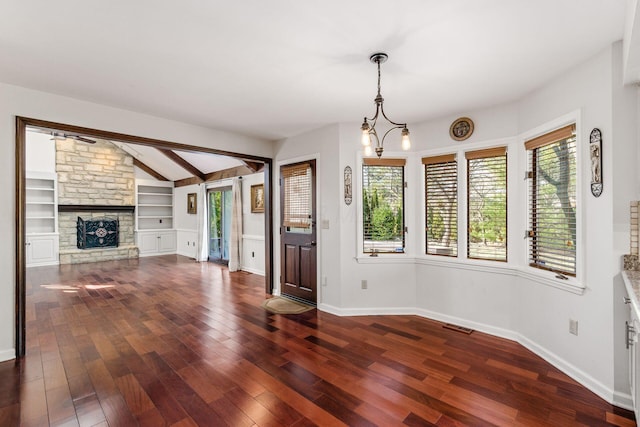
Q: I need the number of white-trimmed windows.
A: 4